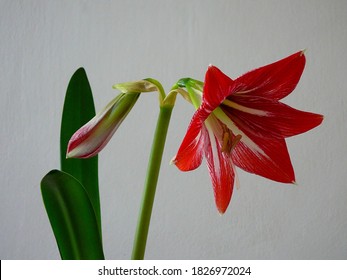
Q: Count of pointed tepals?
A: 6